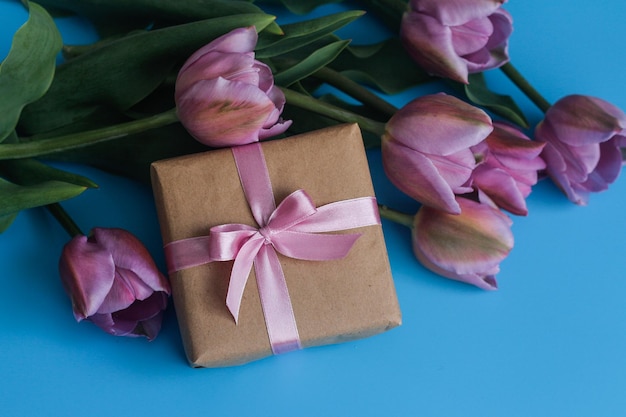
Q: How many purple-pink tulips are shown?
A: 7